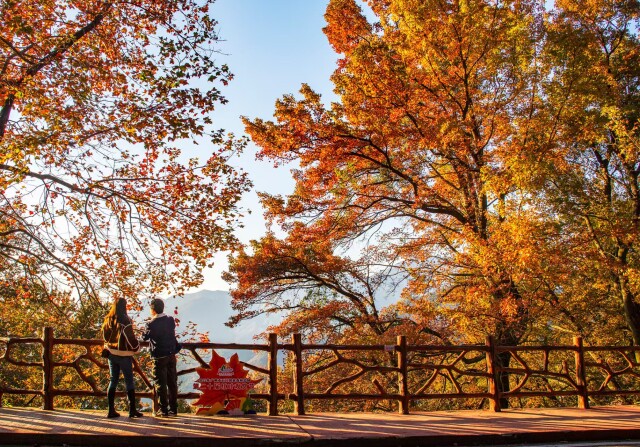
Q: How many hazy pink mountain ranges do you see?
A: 0